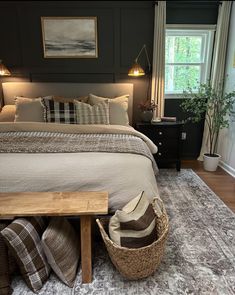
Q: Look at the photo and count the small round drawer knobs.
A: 3